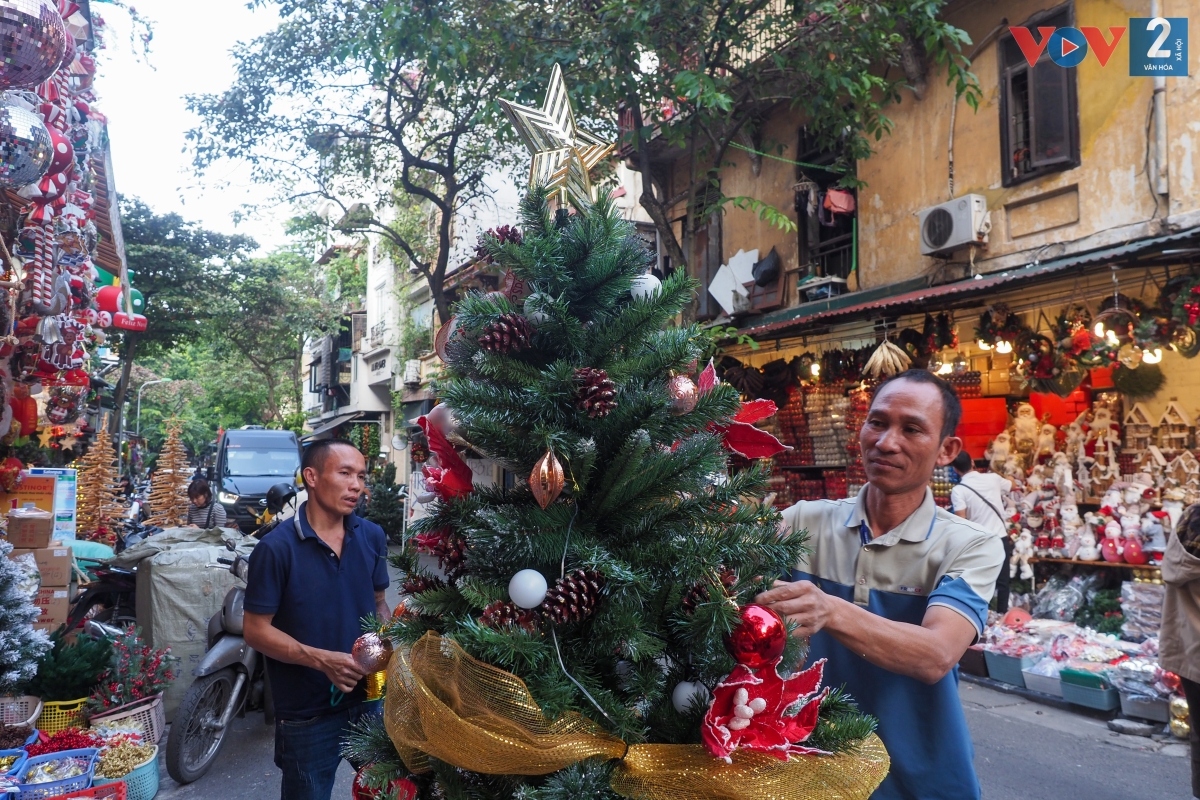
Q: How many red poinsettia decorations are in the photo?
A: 3